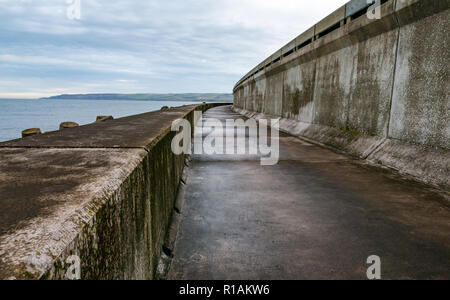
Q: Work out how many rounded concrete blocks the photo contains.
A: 3